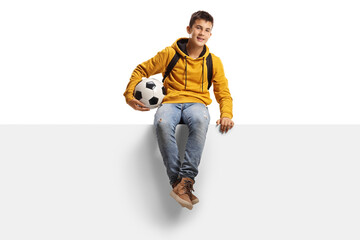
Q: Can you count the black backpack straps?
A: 2